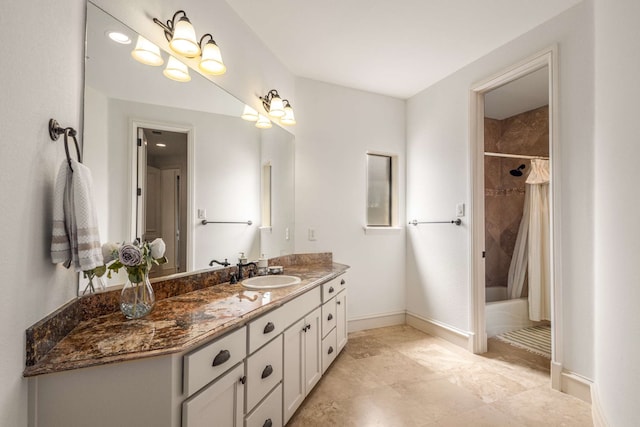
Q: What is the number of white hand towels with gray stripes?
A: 1